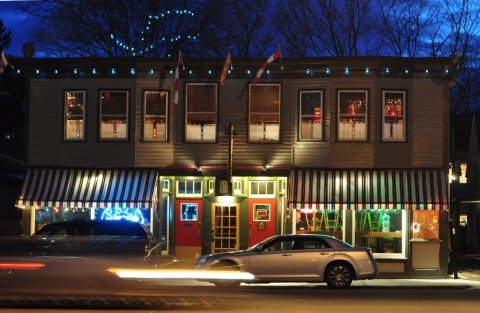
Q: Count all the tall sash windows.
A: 8